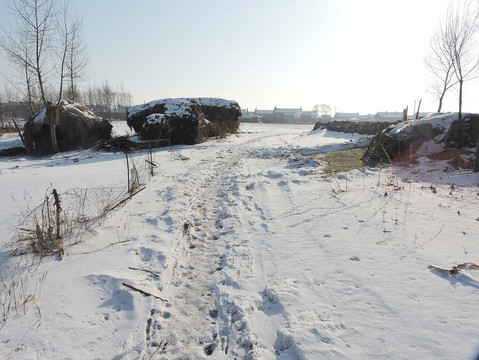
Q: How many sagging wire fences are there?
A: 1